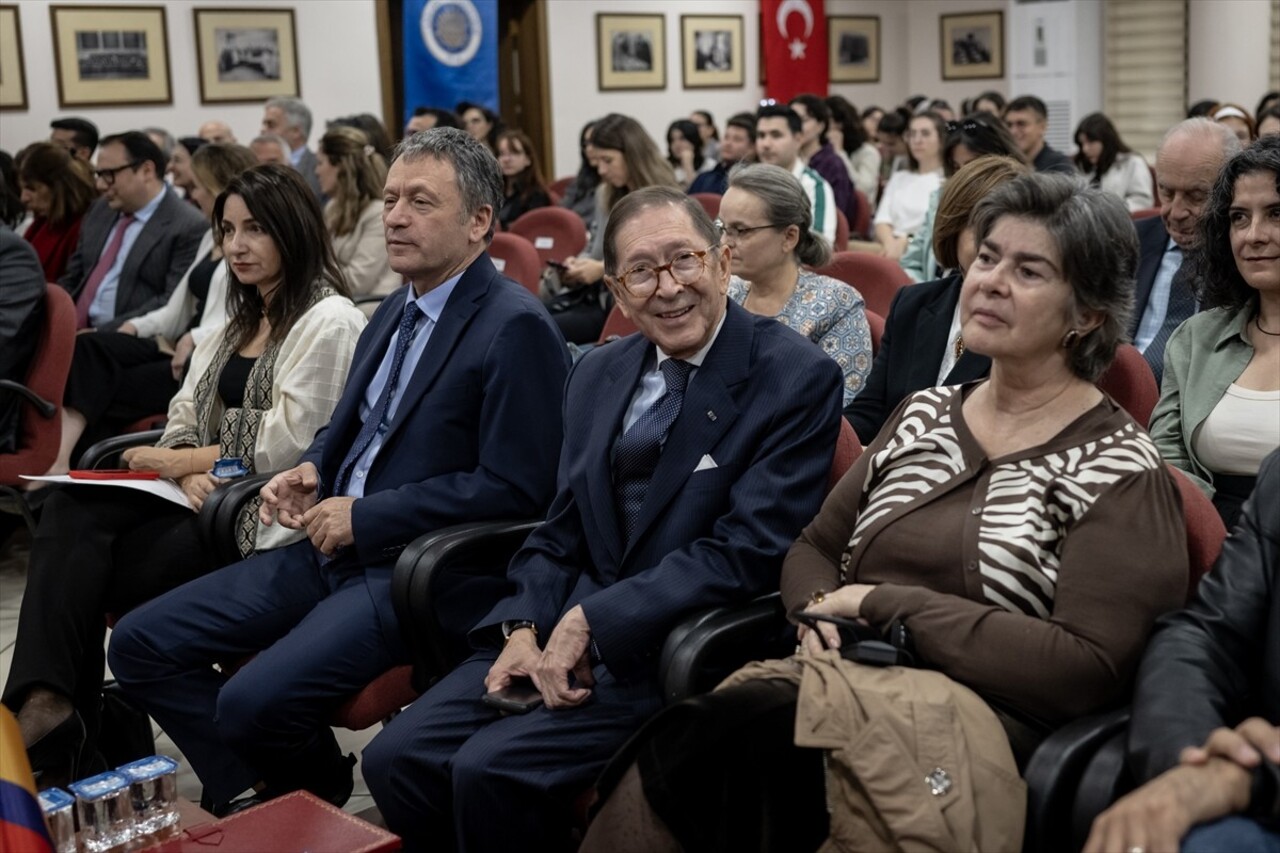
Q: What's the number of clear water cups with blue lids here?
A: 3